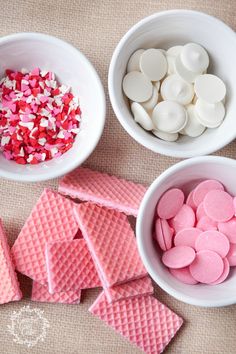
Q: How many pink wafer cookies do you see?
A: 8